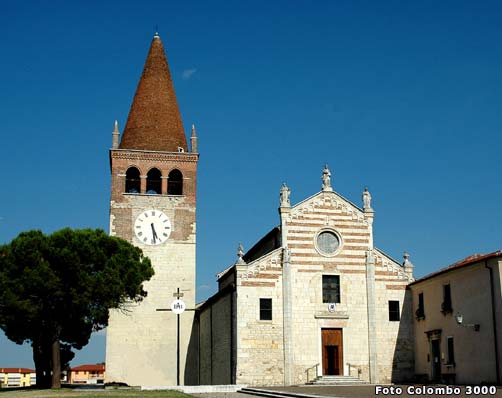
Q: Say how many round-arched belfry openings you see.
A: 3